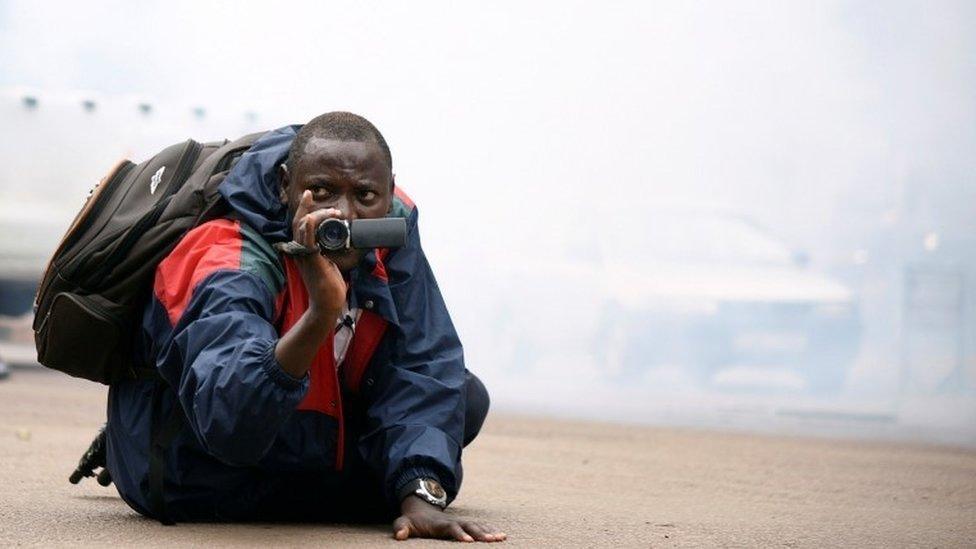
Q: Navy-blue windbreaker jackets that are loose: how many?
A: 1